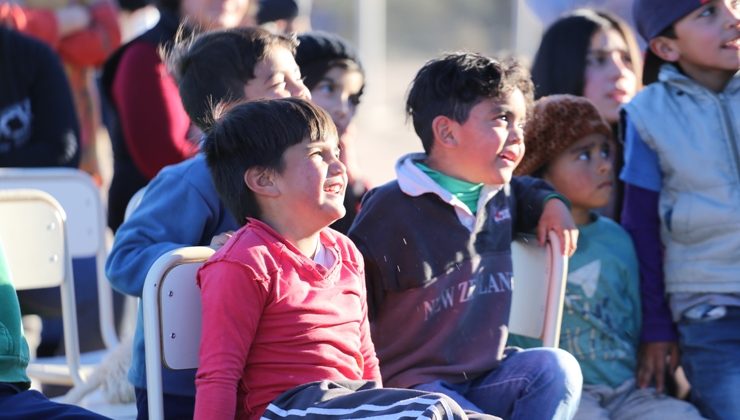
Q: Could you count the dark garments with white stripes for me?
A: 1